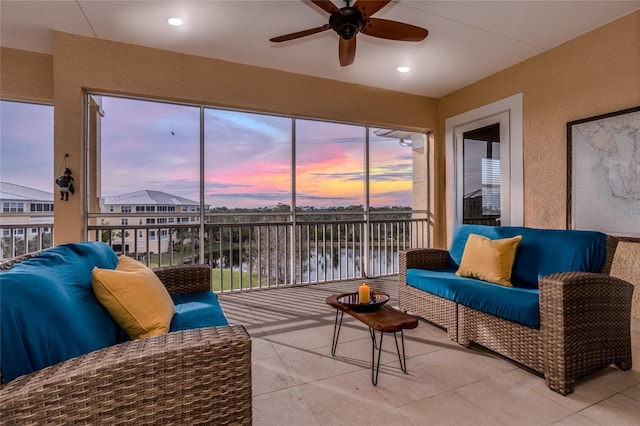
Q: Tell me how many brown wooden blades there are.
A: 5